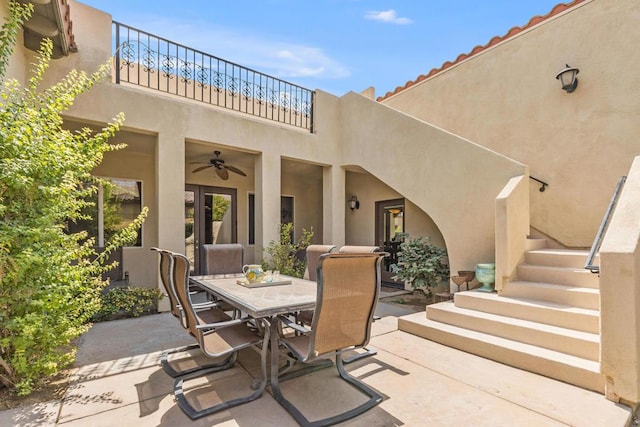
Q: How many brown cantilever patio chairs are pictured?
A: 6